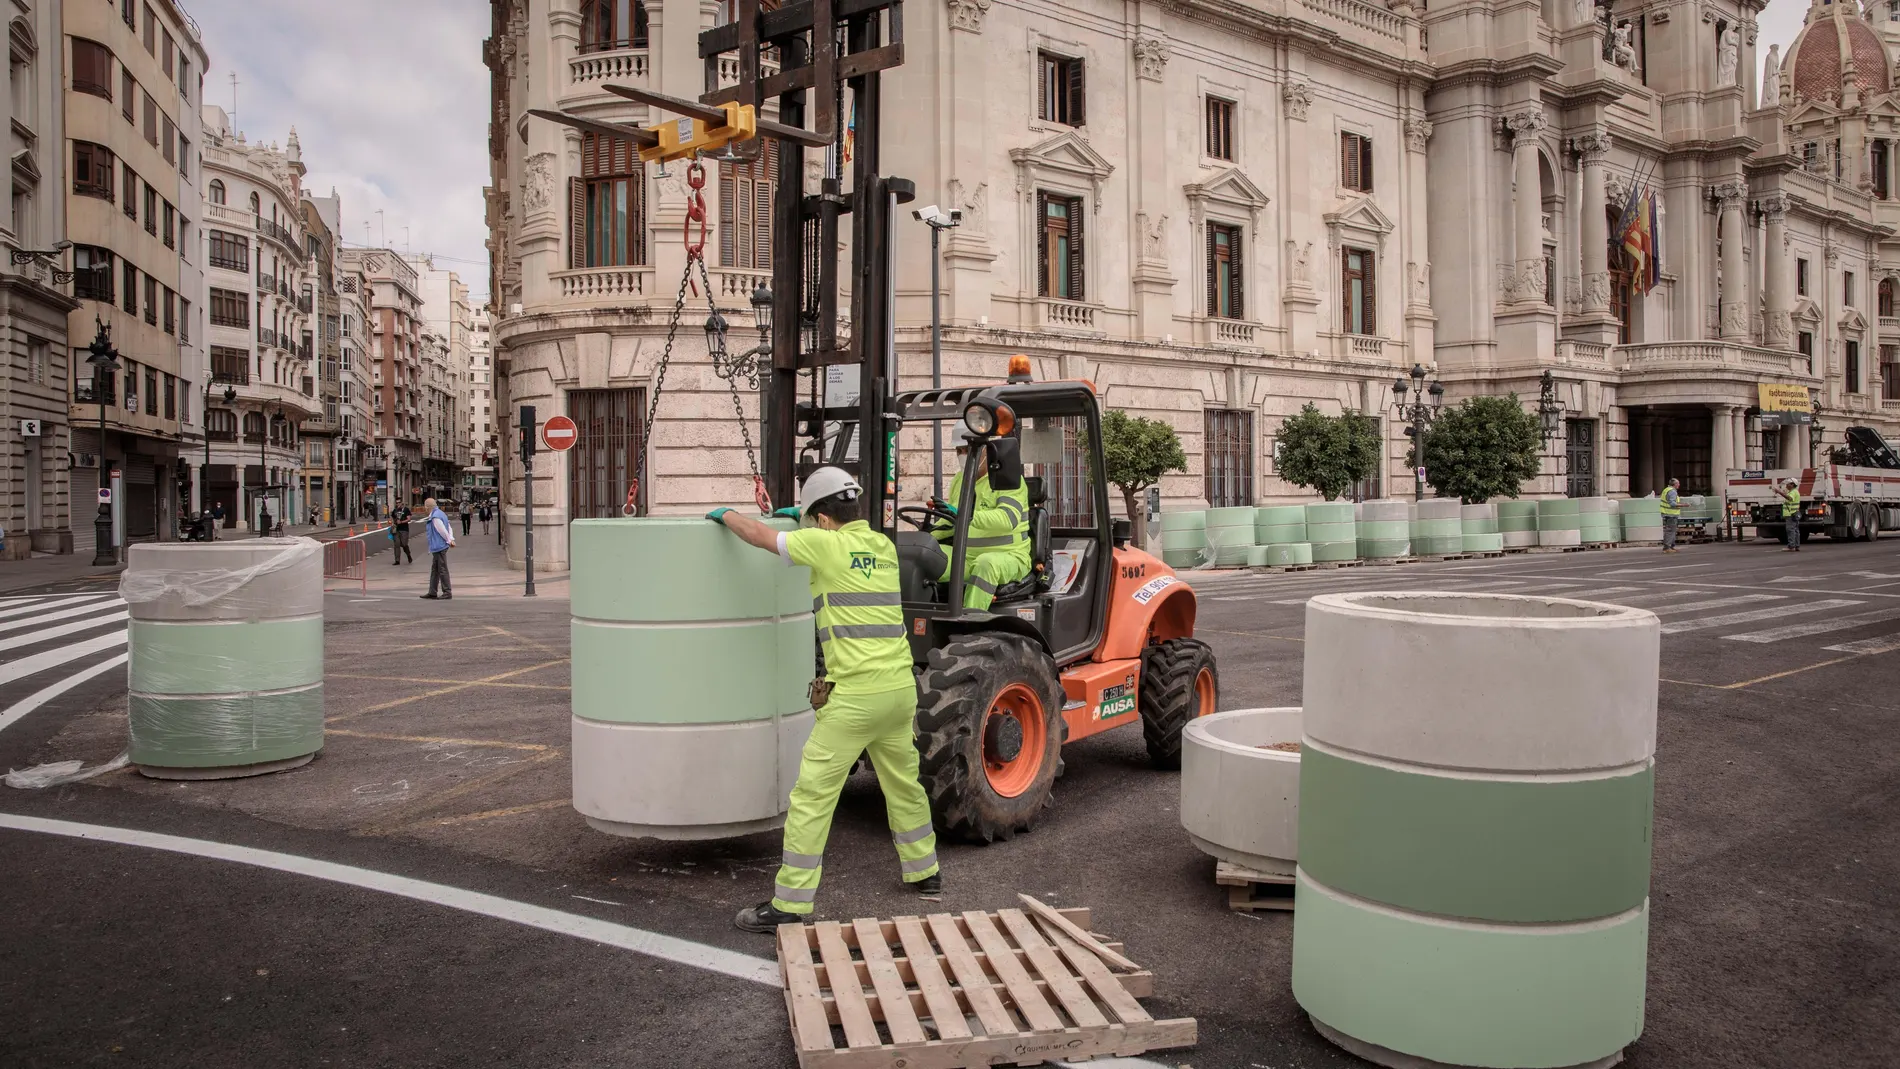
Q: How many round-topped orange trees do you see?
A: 3